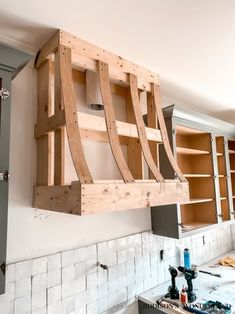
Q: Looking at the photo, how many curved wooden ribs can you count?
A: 4